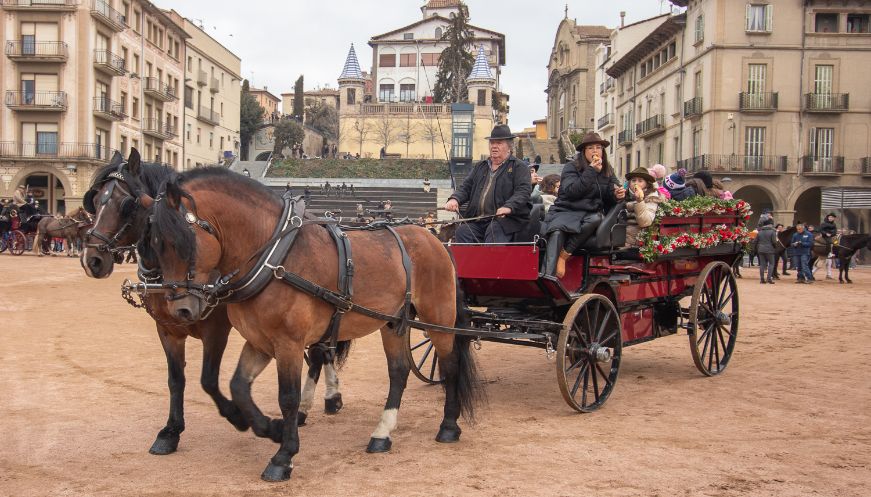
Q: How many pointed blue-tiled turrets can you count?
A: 2